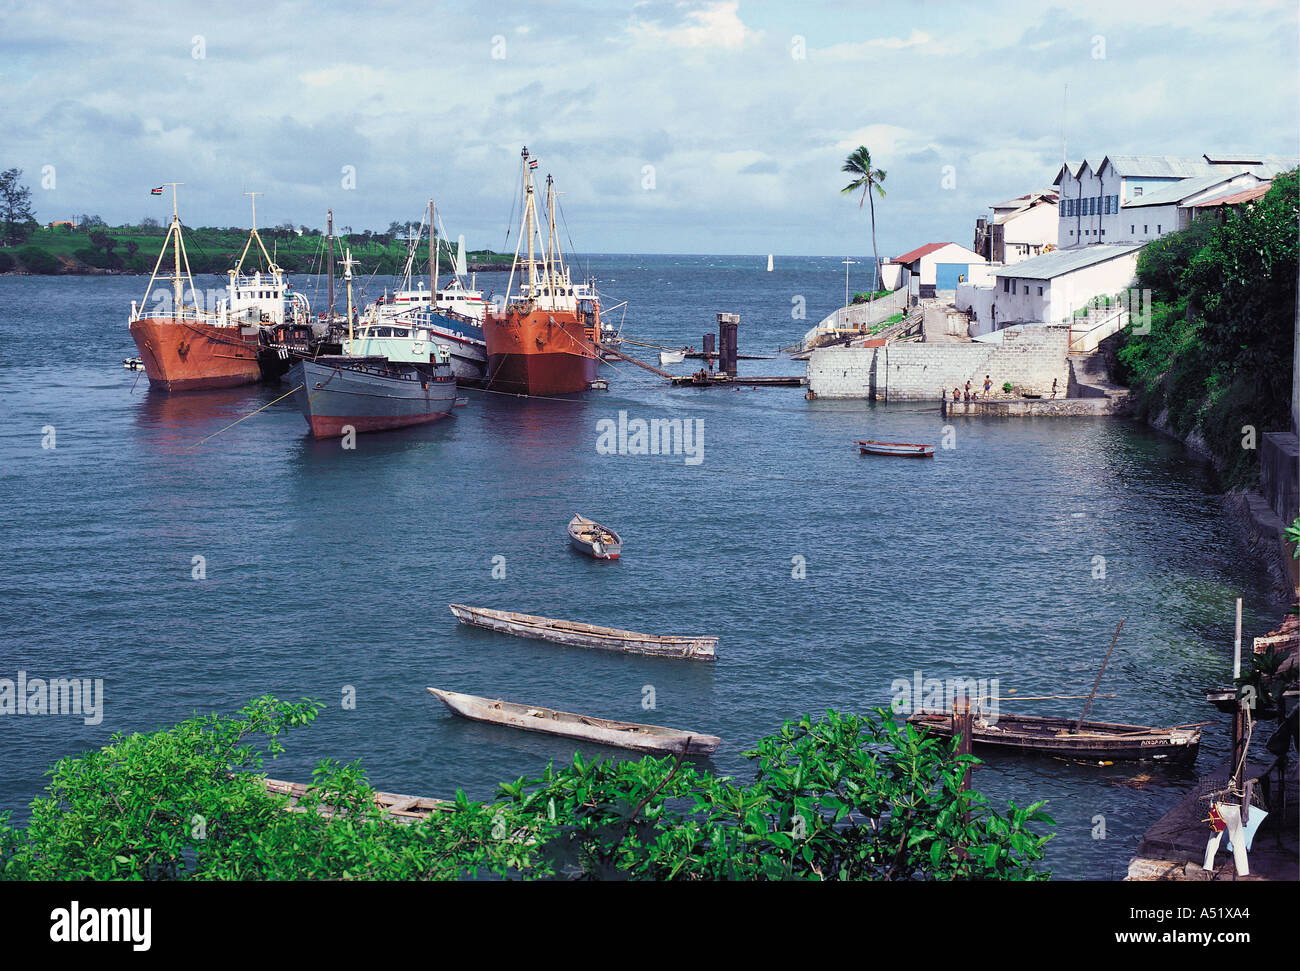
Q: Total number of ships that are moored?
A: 5